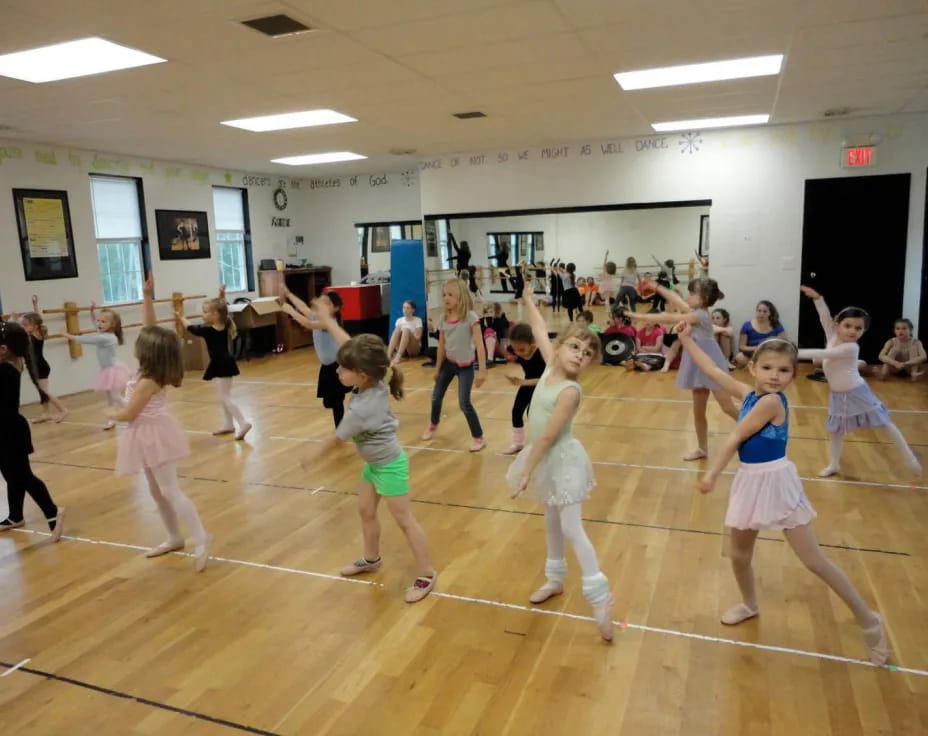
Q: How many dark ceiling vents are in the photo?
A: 2